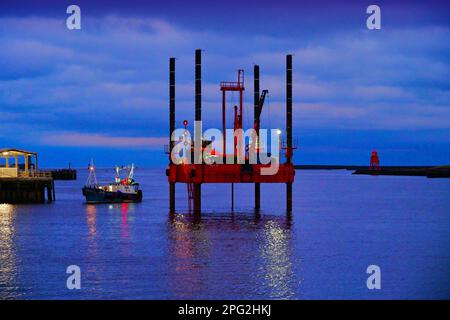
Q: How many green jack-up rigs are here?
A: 0